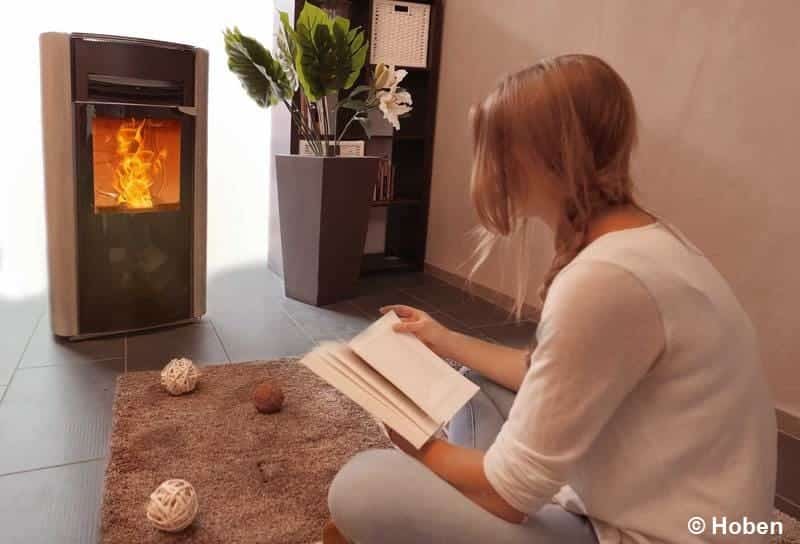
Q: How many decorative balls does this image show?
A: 3